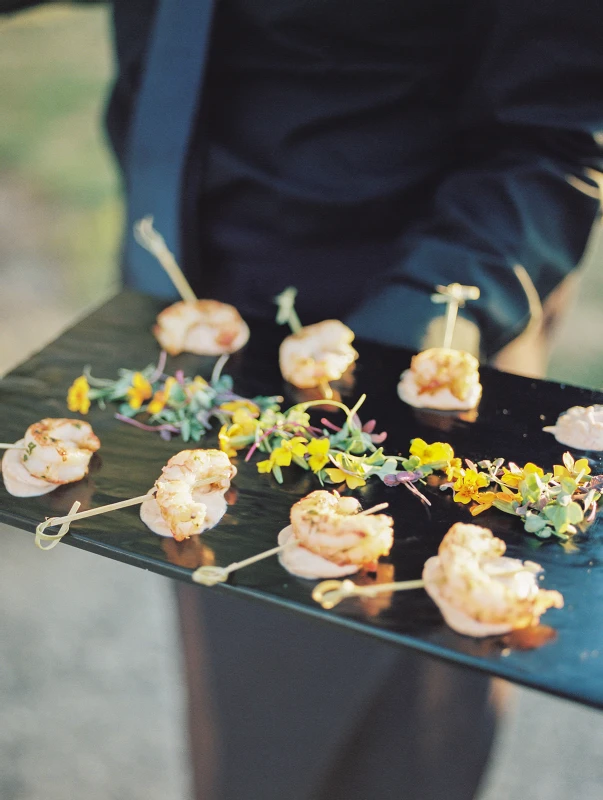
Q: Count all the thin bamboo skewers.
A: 7